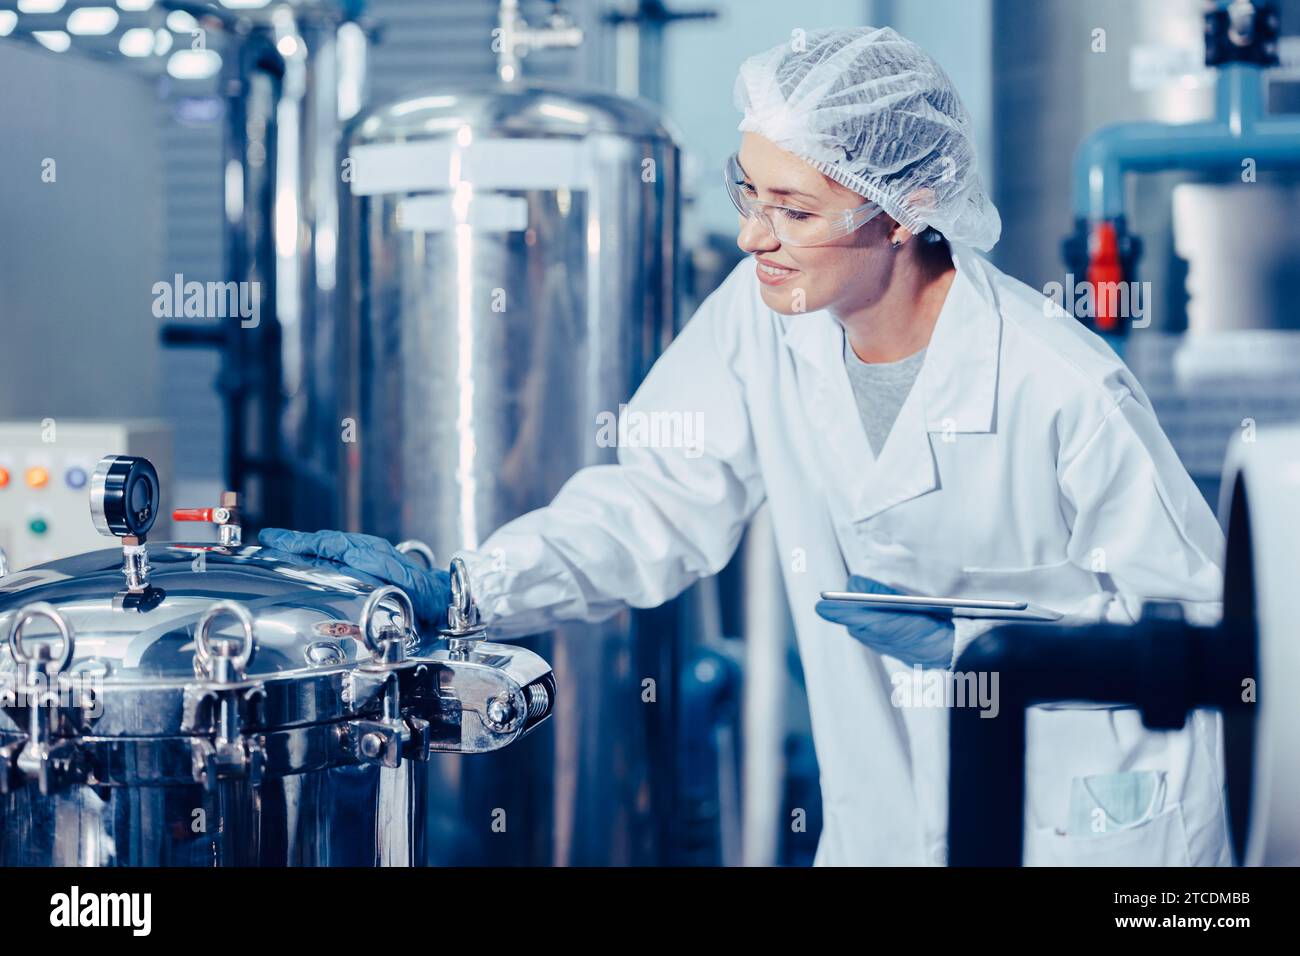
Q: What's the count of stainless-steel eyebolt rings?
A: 5